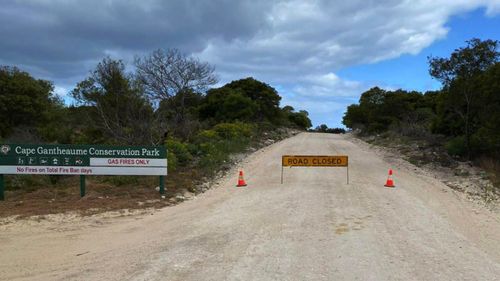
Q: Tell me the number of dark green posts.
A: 3